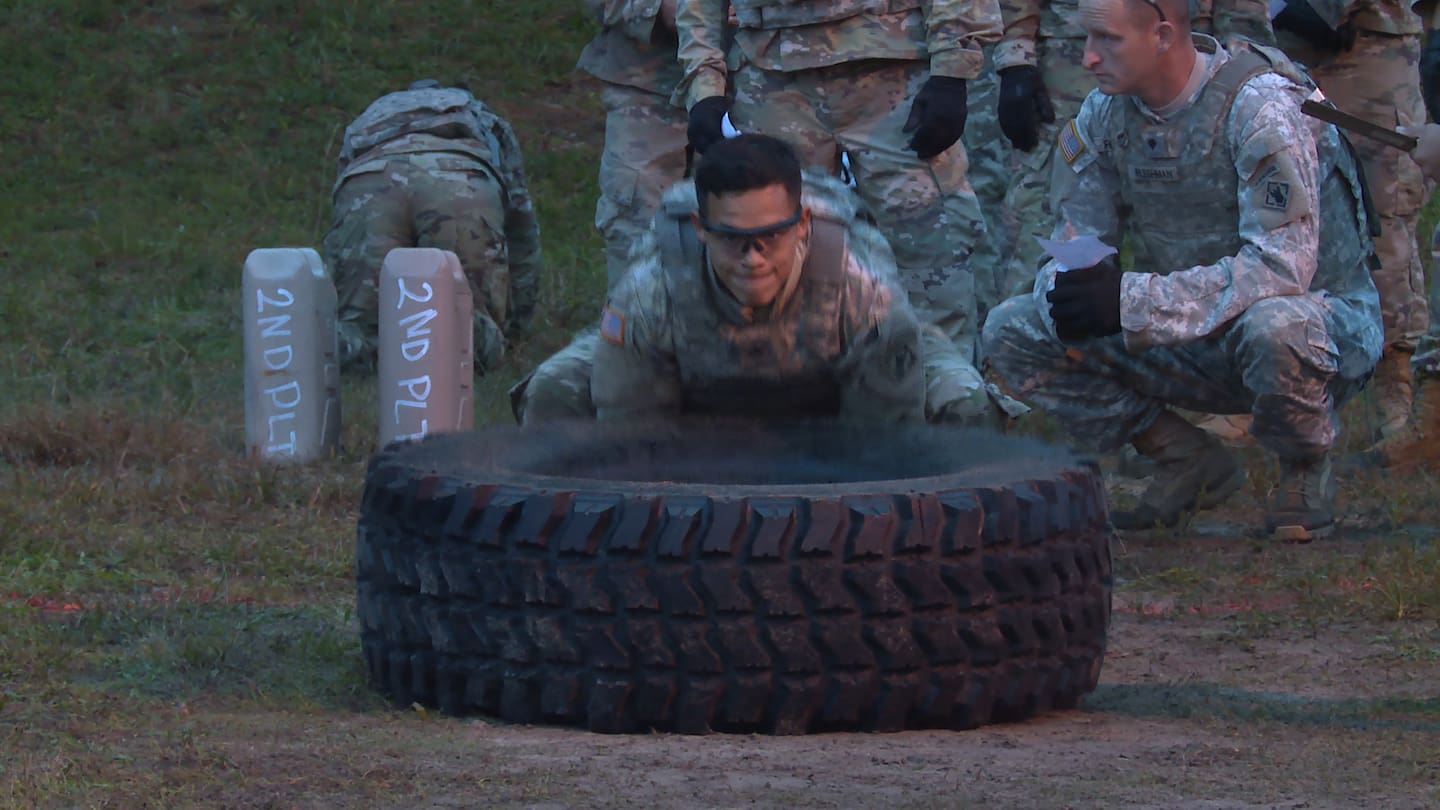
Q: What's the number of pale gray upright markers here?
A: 2